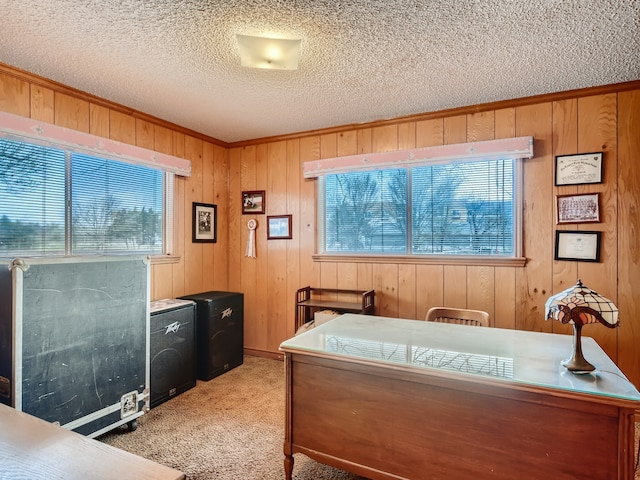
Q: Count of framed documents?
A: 2